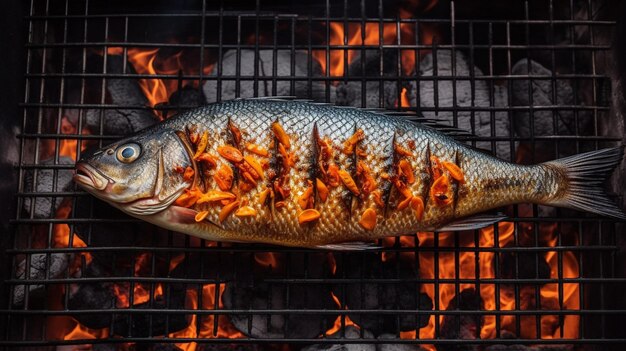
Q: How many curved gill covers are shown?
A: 1